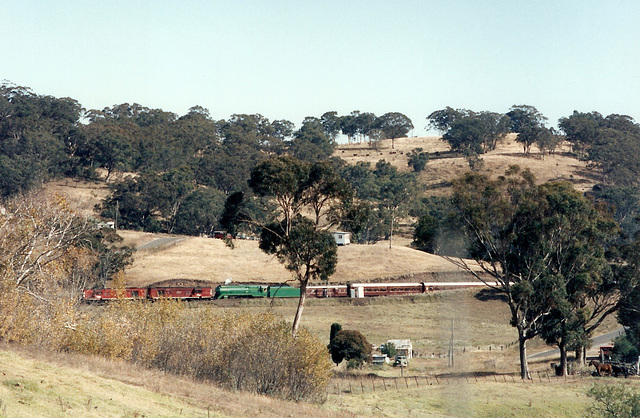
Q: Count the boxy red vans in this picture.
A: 2